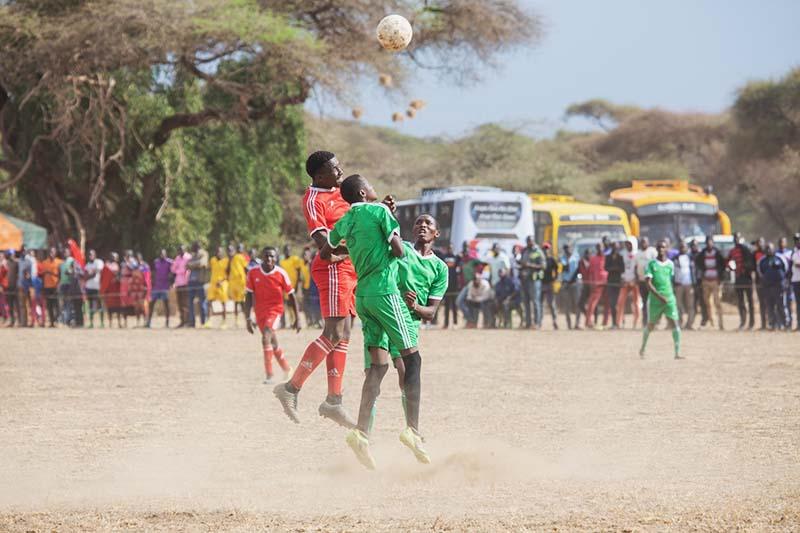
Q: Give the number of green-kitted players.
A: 3